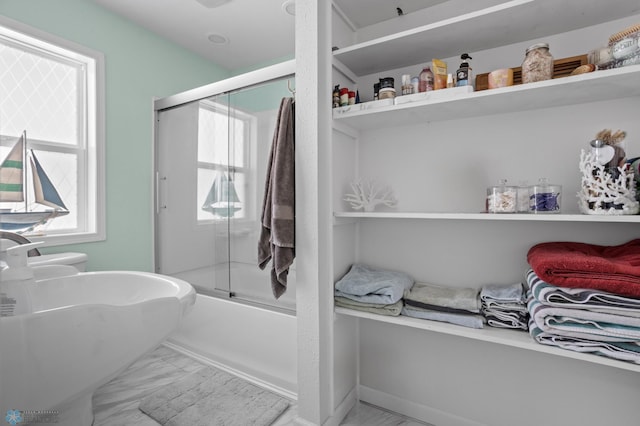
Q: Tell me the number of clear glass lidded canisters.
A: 3